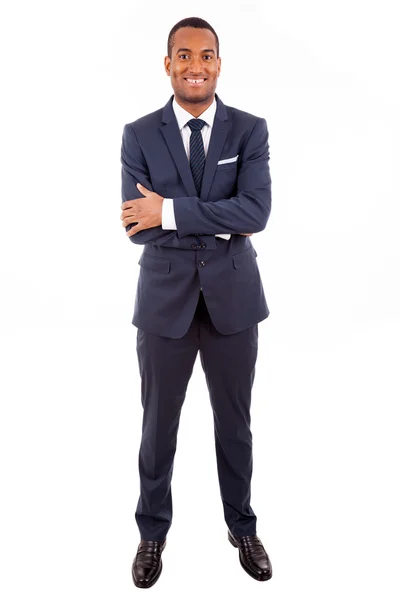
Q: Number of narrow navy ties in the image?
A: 1